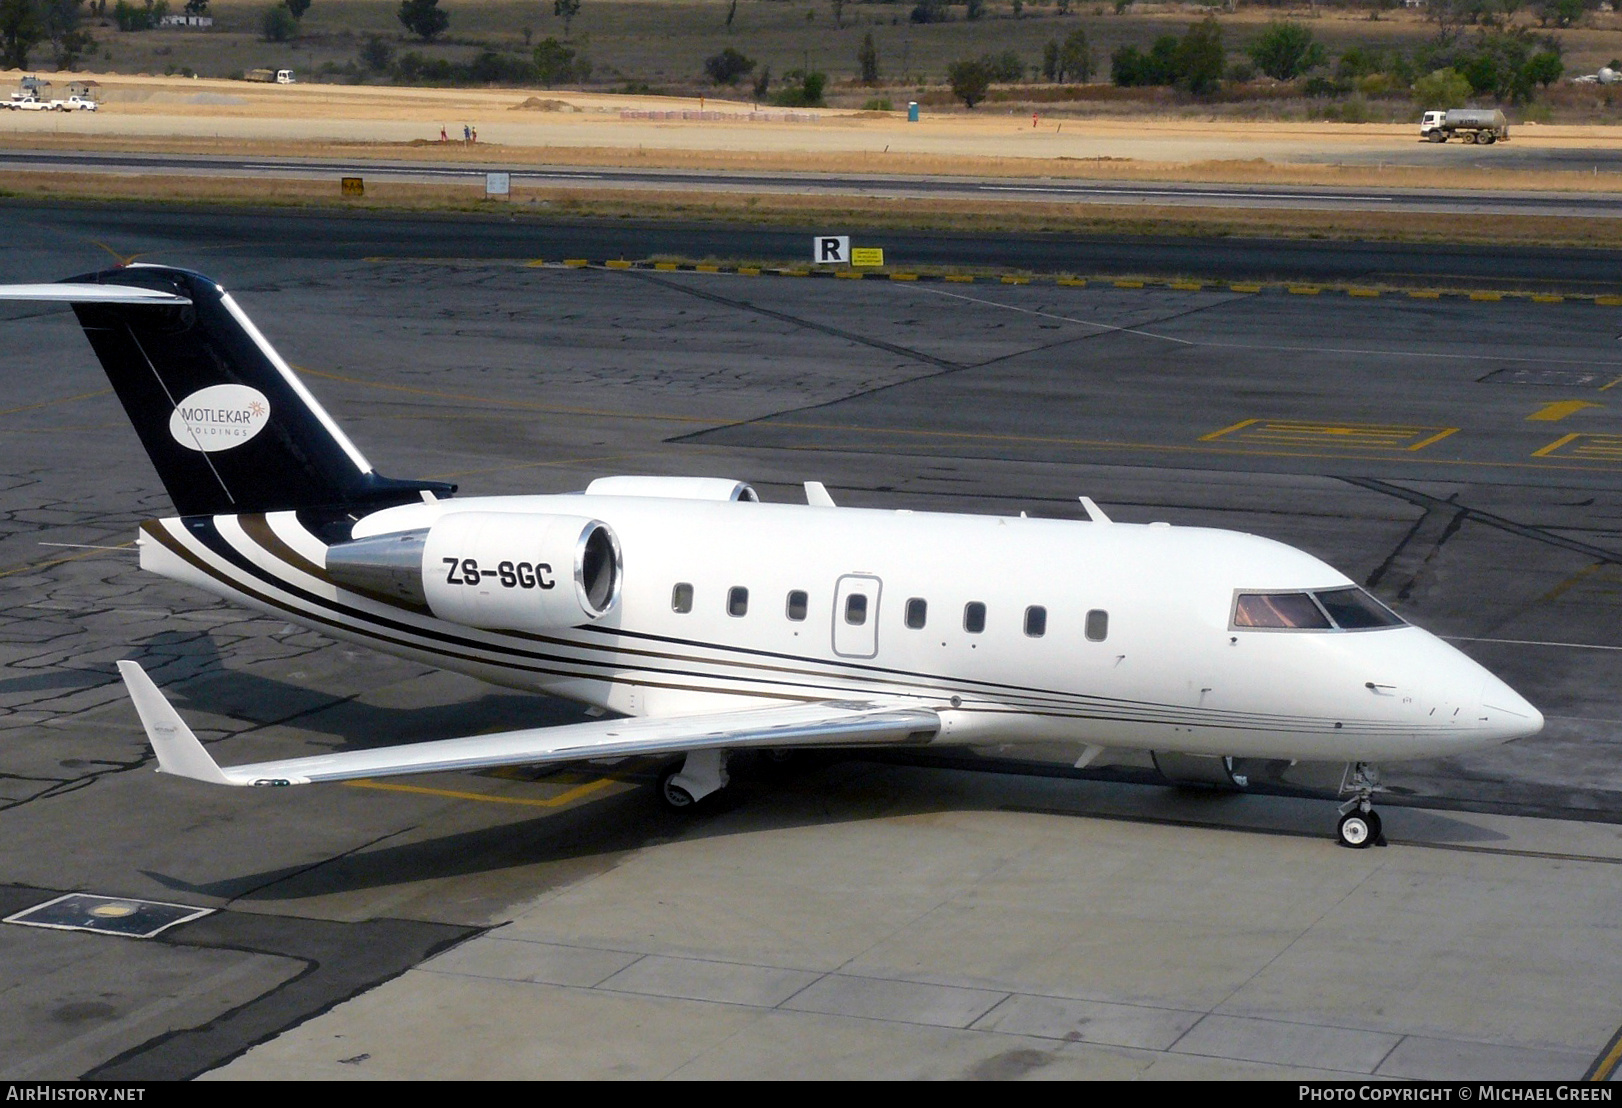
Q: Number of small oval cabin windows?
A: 8